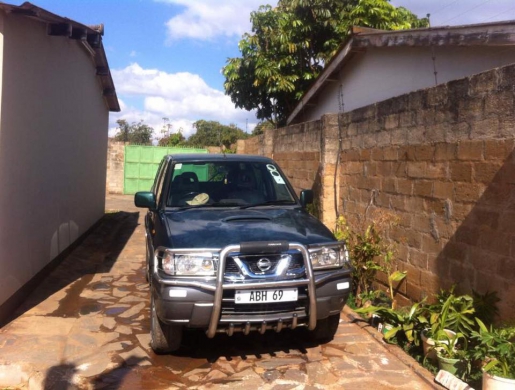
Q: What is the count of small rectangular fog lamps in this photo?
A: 2